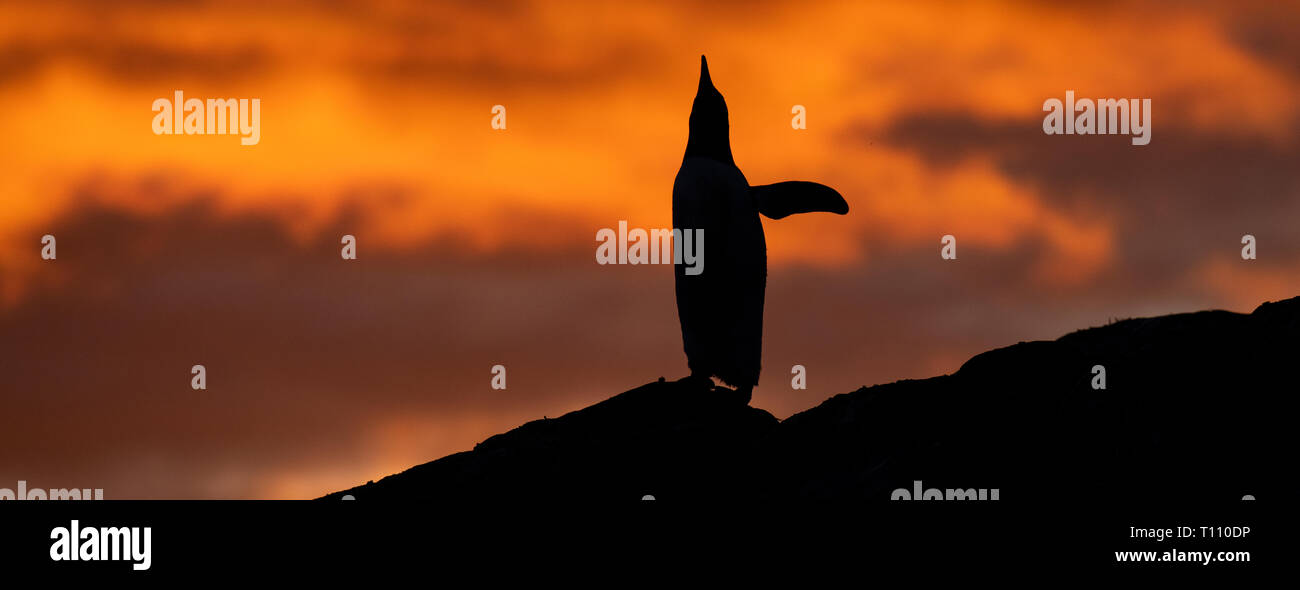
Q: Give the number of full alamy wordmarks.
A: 4